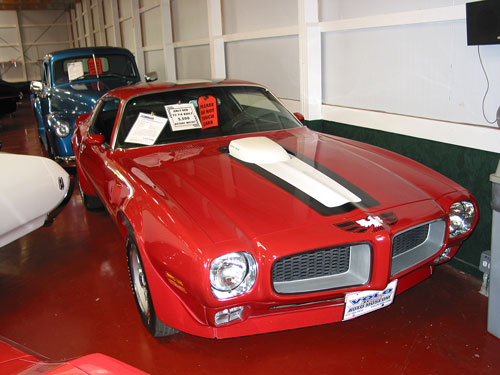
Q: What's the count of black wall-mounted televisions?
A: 1